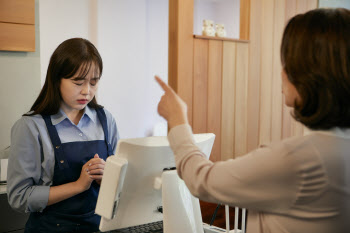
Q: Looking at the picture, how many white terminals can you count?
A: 1